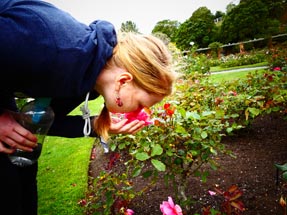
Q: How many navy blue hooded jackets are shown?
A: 1